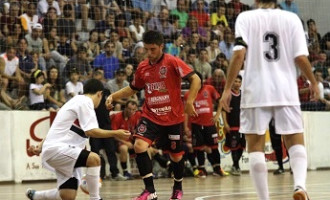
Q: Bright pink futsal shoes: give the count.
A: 2